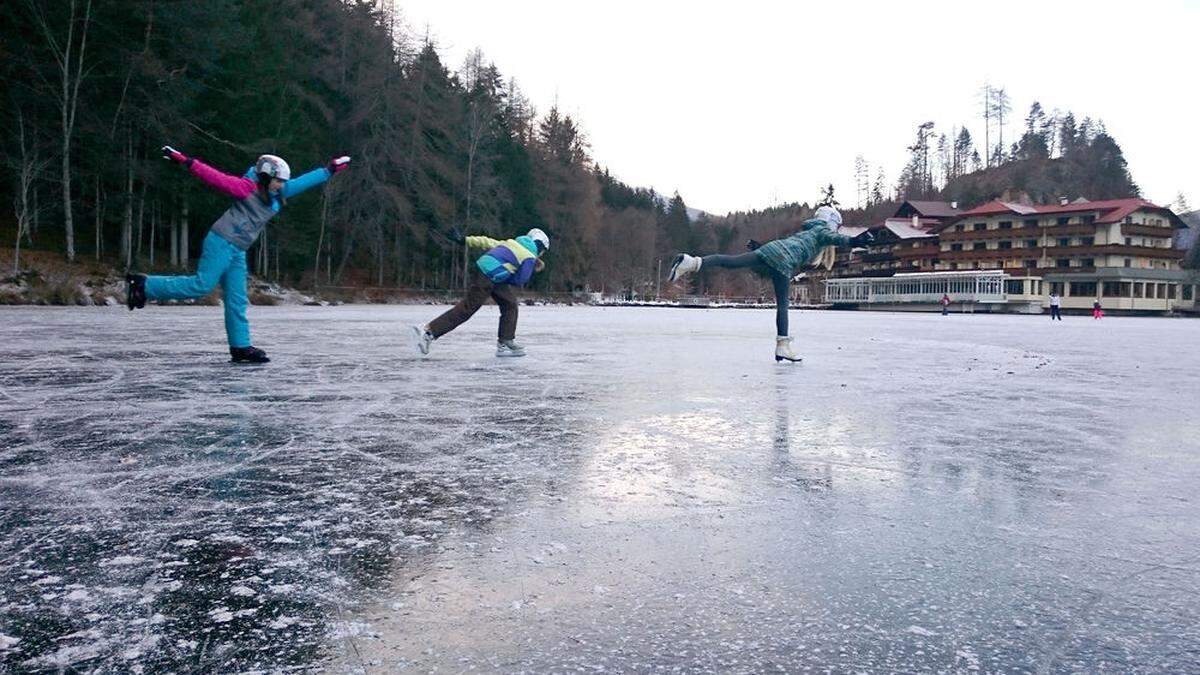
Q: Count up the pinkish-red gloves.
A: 2